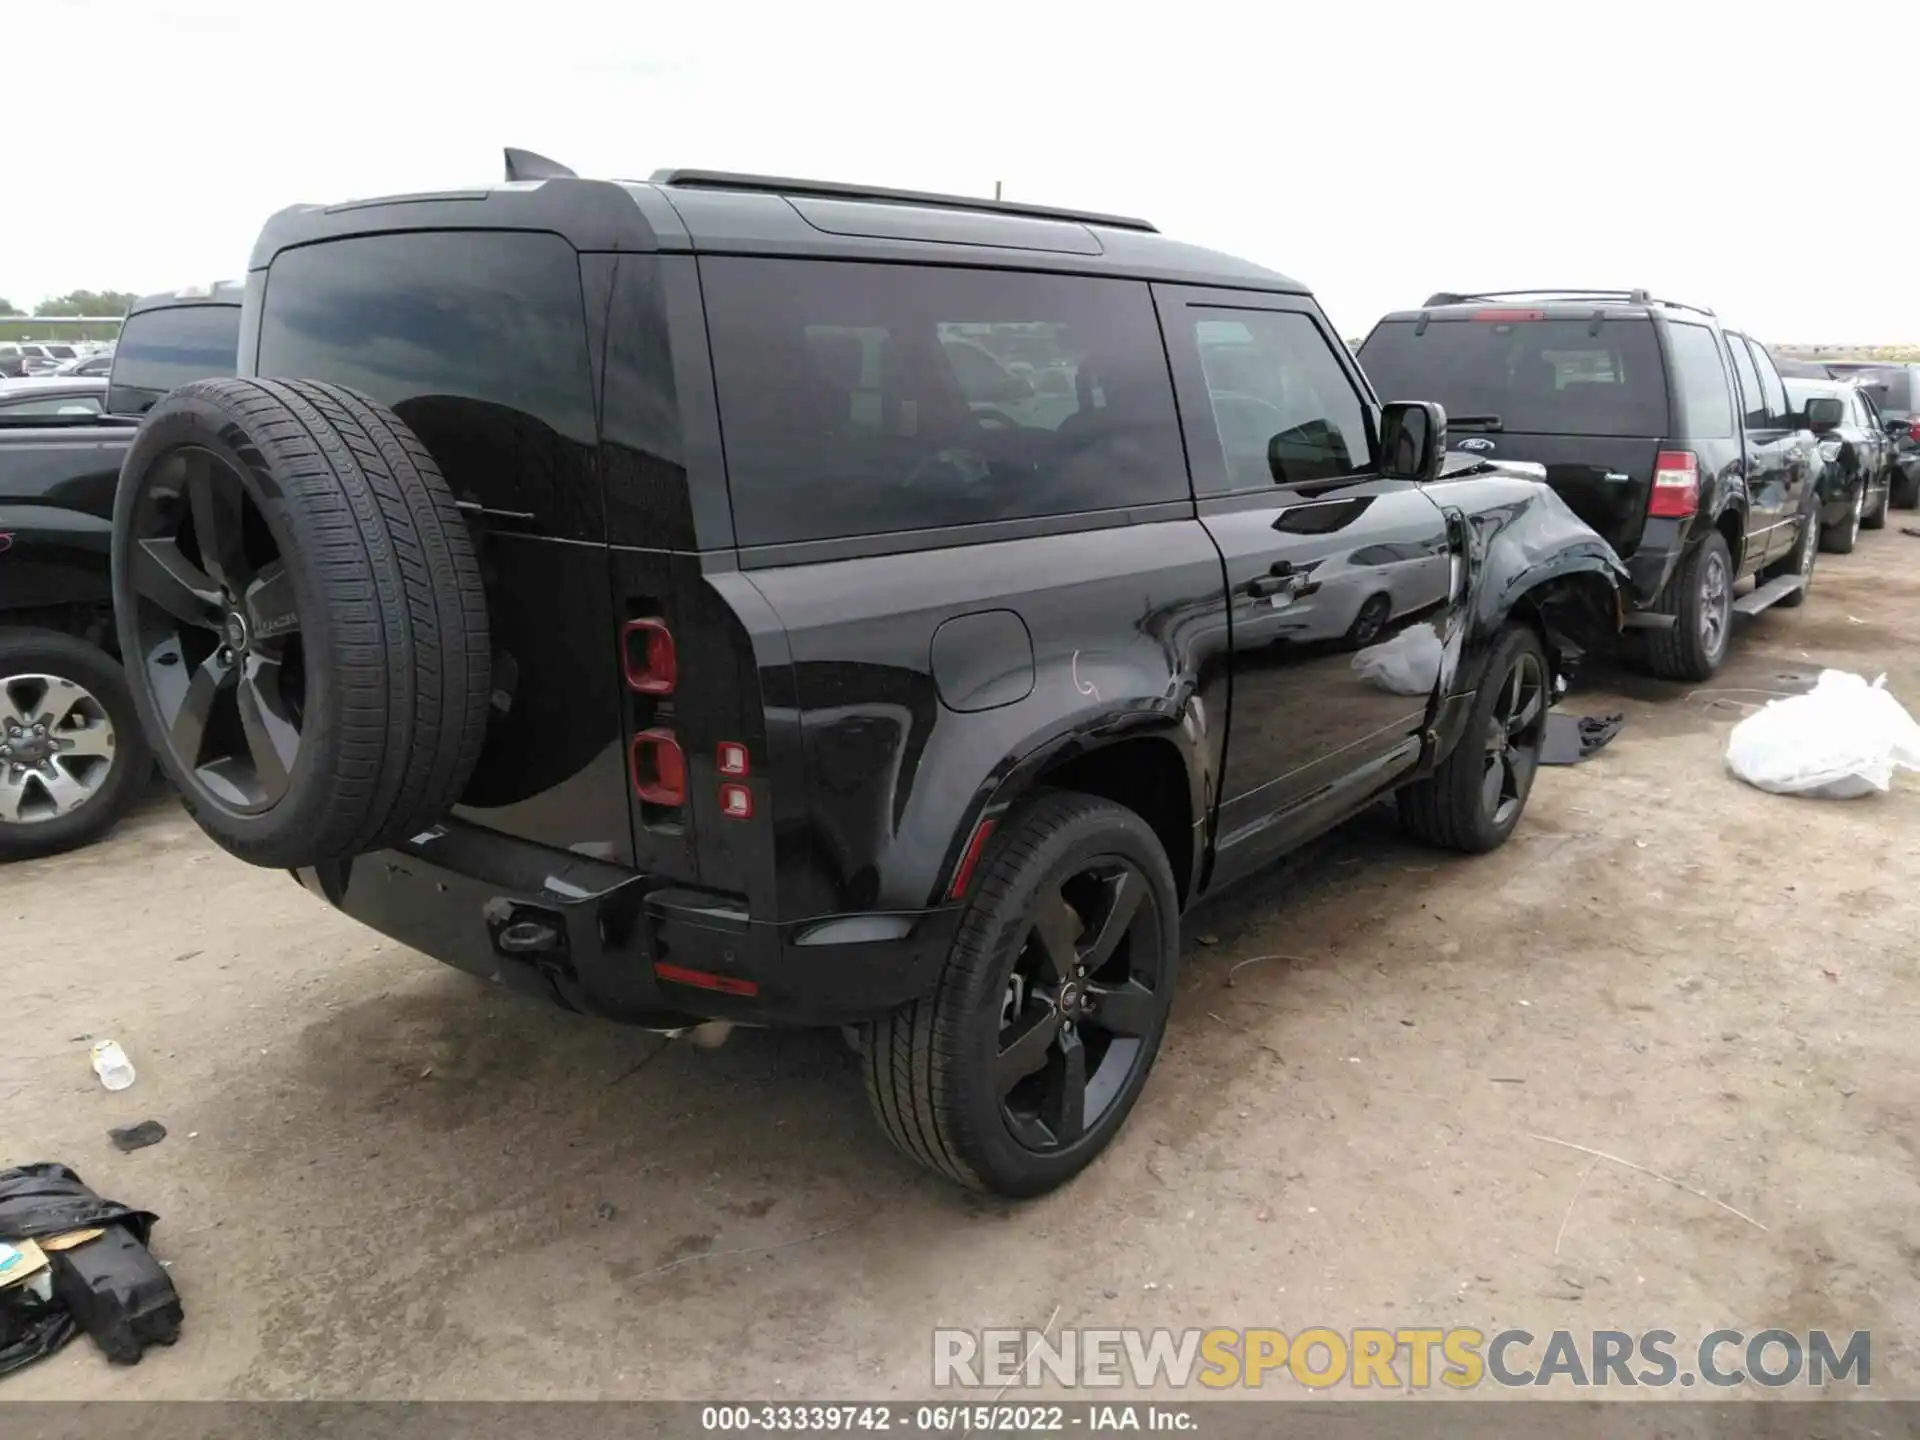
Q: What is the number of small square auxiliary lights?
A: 2